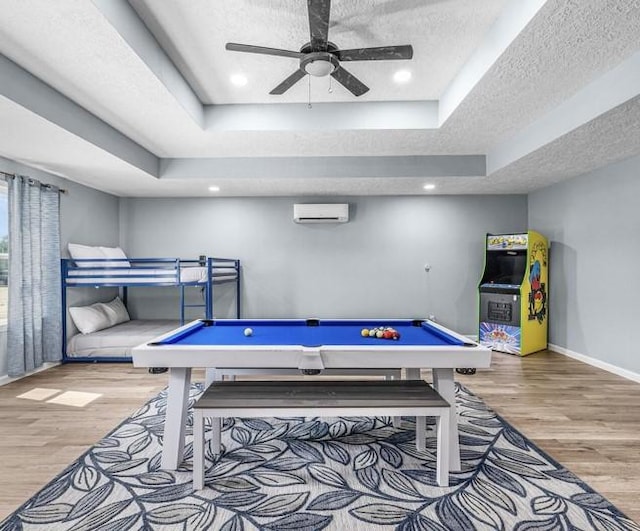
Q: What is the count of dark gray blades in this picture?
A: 5